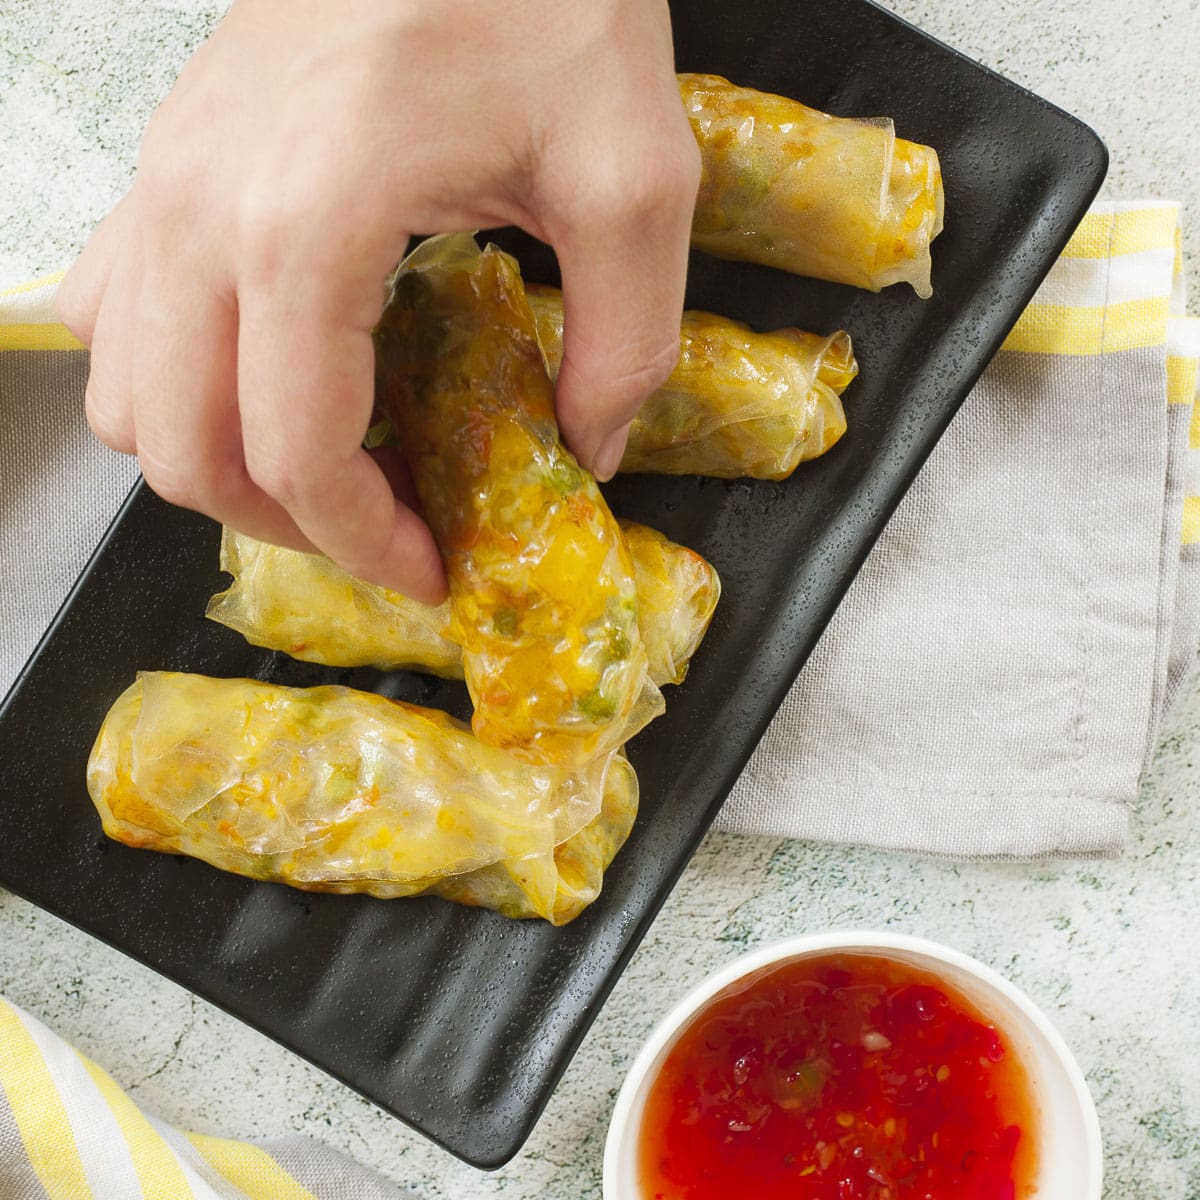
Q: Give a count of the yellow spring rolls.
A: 5